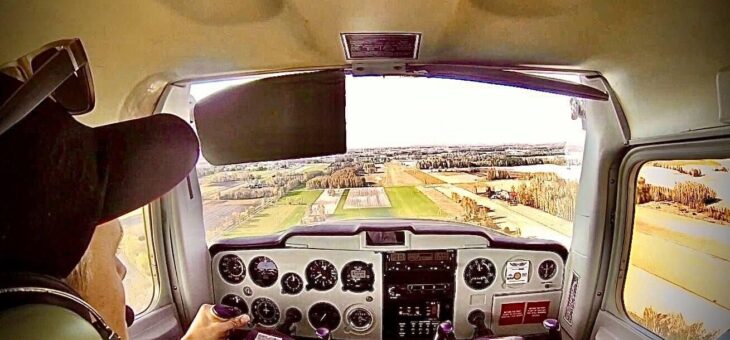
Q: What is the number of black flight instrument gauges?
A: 11